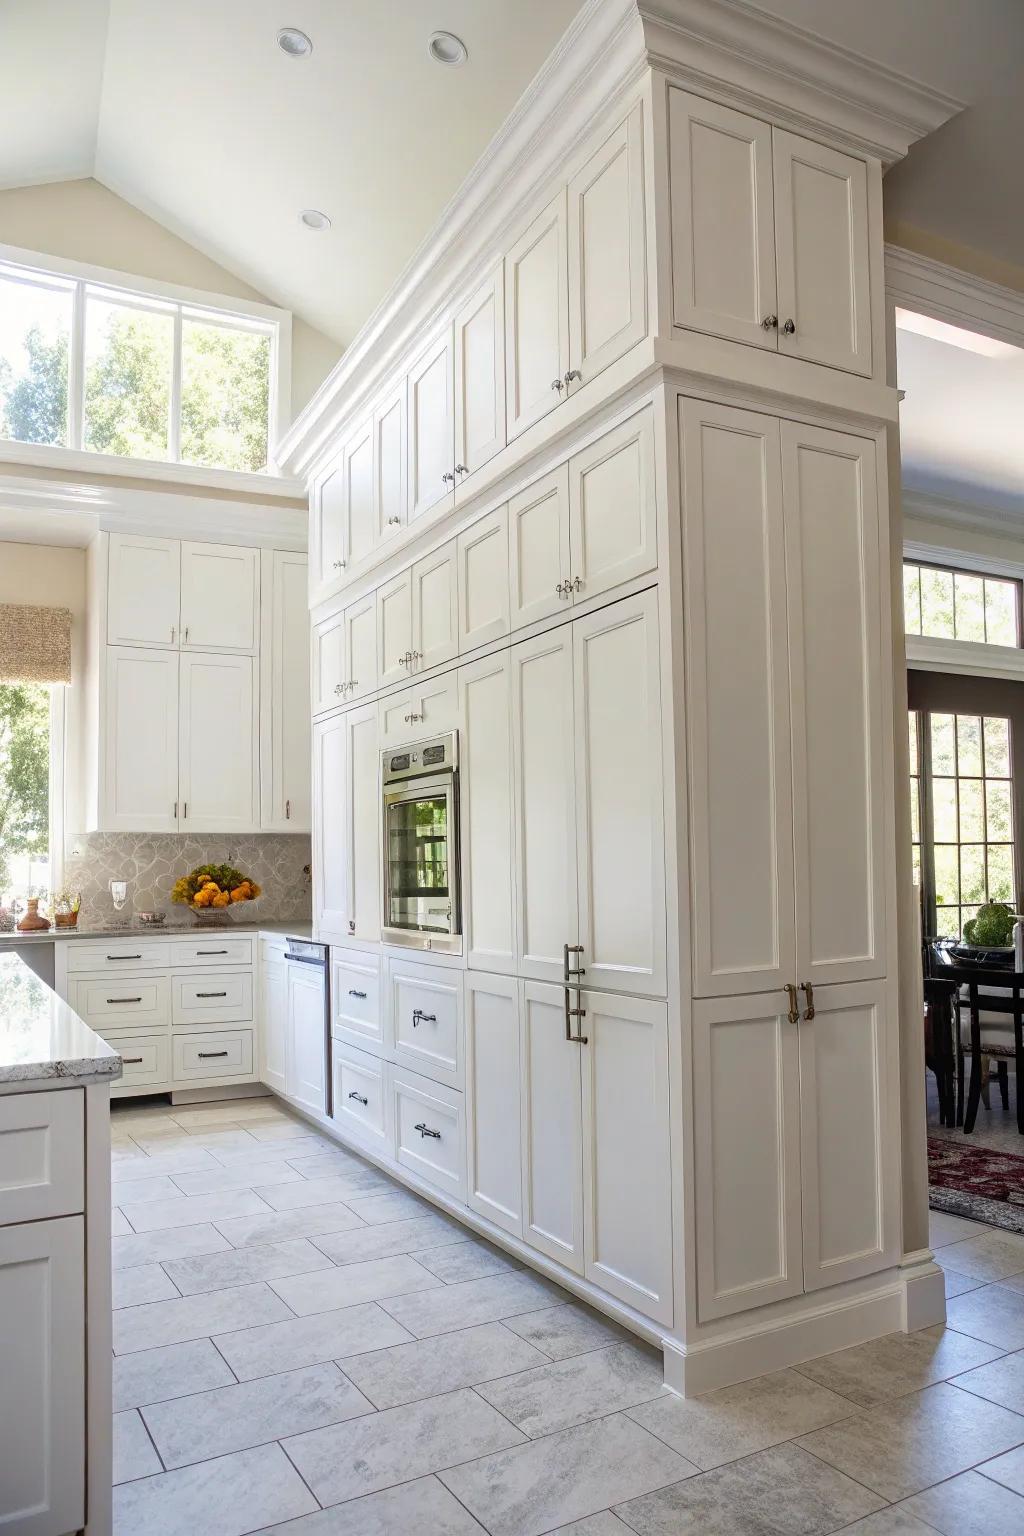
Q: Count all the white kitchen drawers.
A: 11